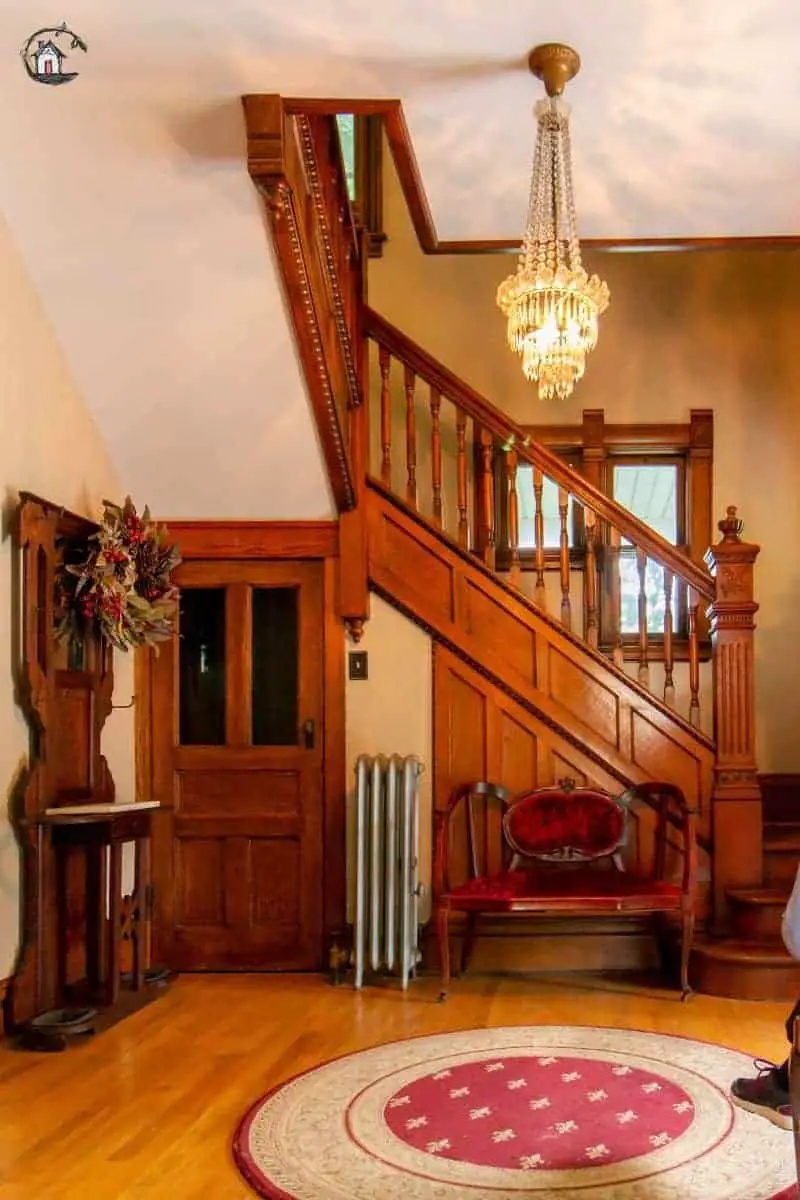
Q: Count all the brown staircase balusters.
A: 13